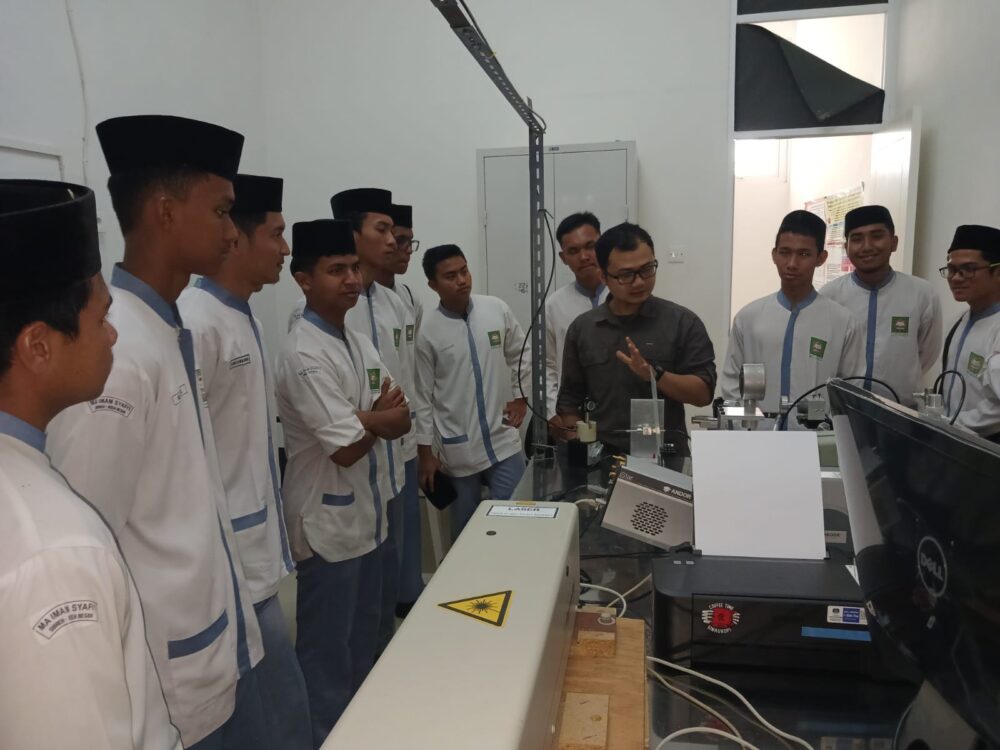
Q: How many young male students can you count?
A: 11